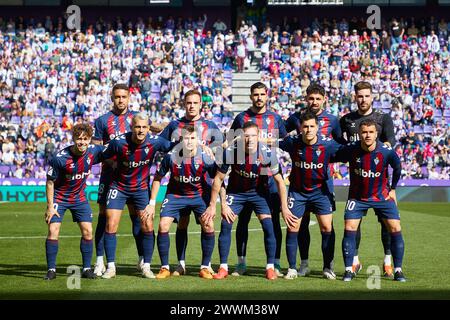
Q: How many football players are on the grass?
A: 11